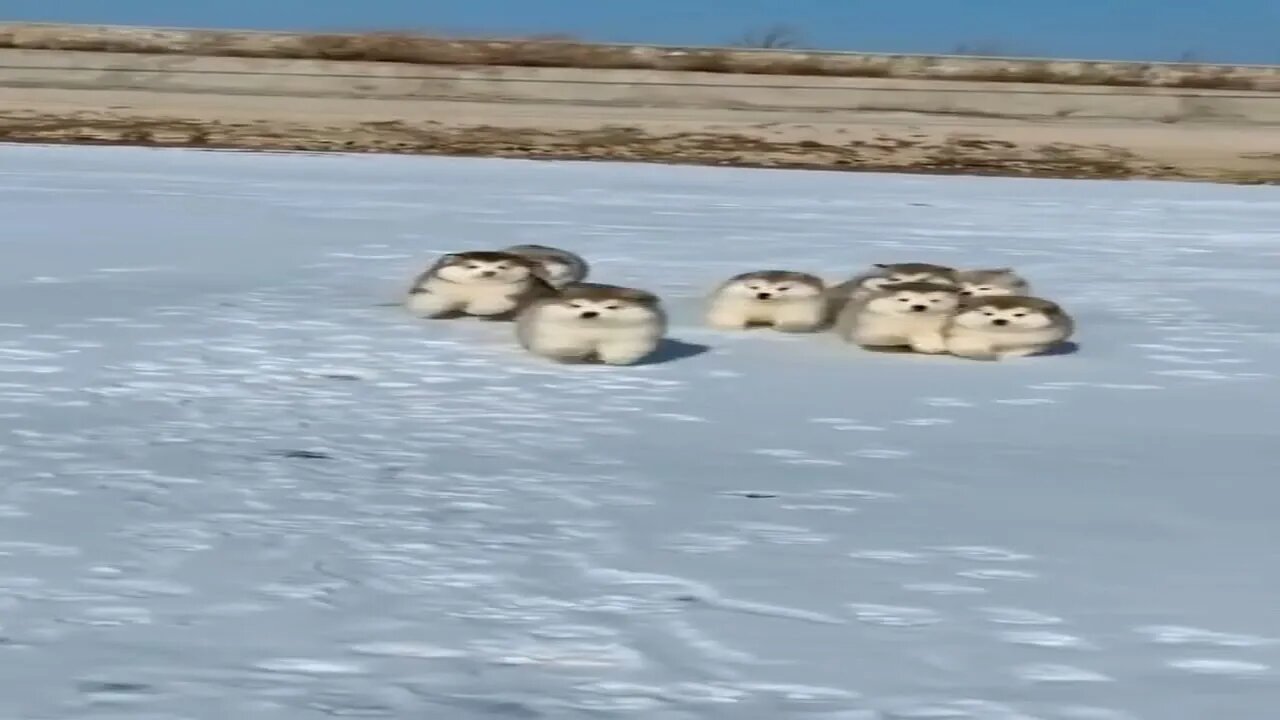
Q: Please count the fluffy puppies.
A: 8